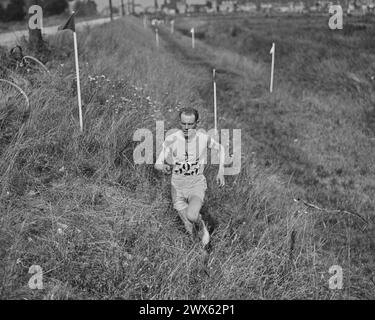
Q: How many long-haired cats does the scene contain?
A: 0